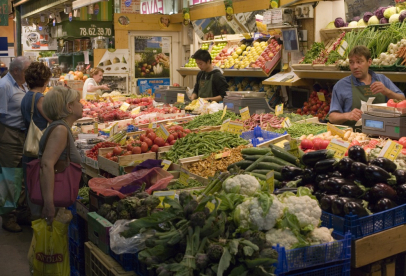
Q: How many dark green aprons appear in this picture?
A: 2